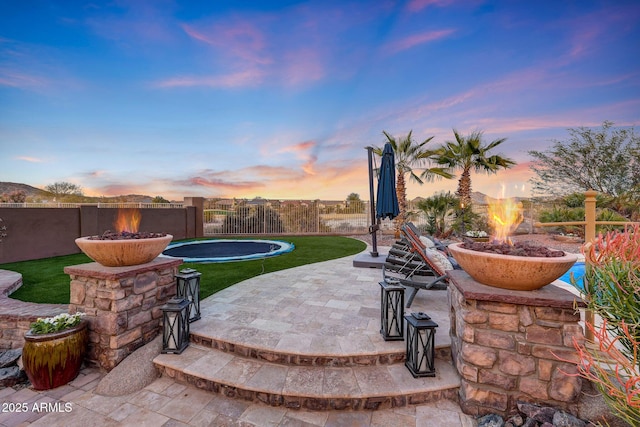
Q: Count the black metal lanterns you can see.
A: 4